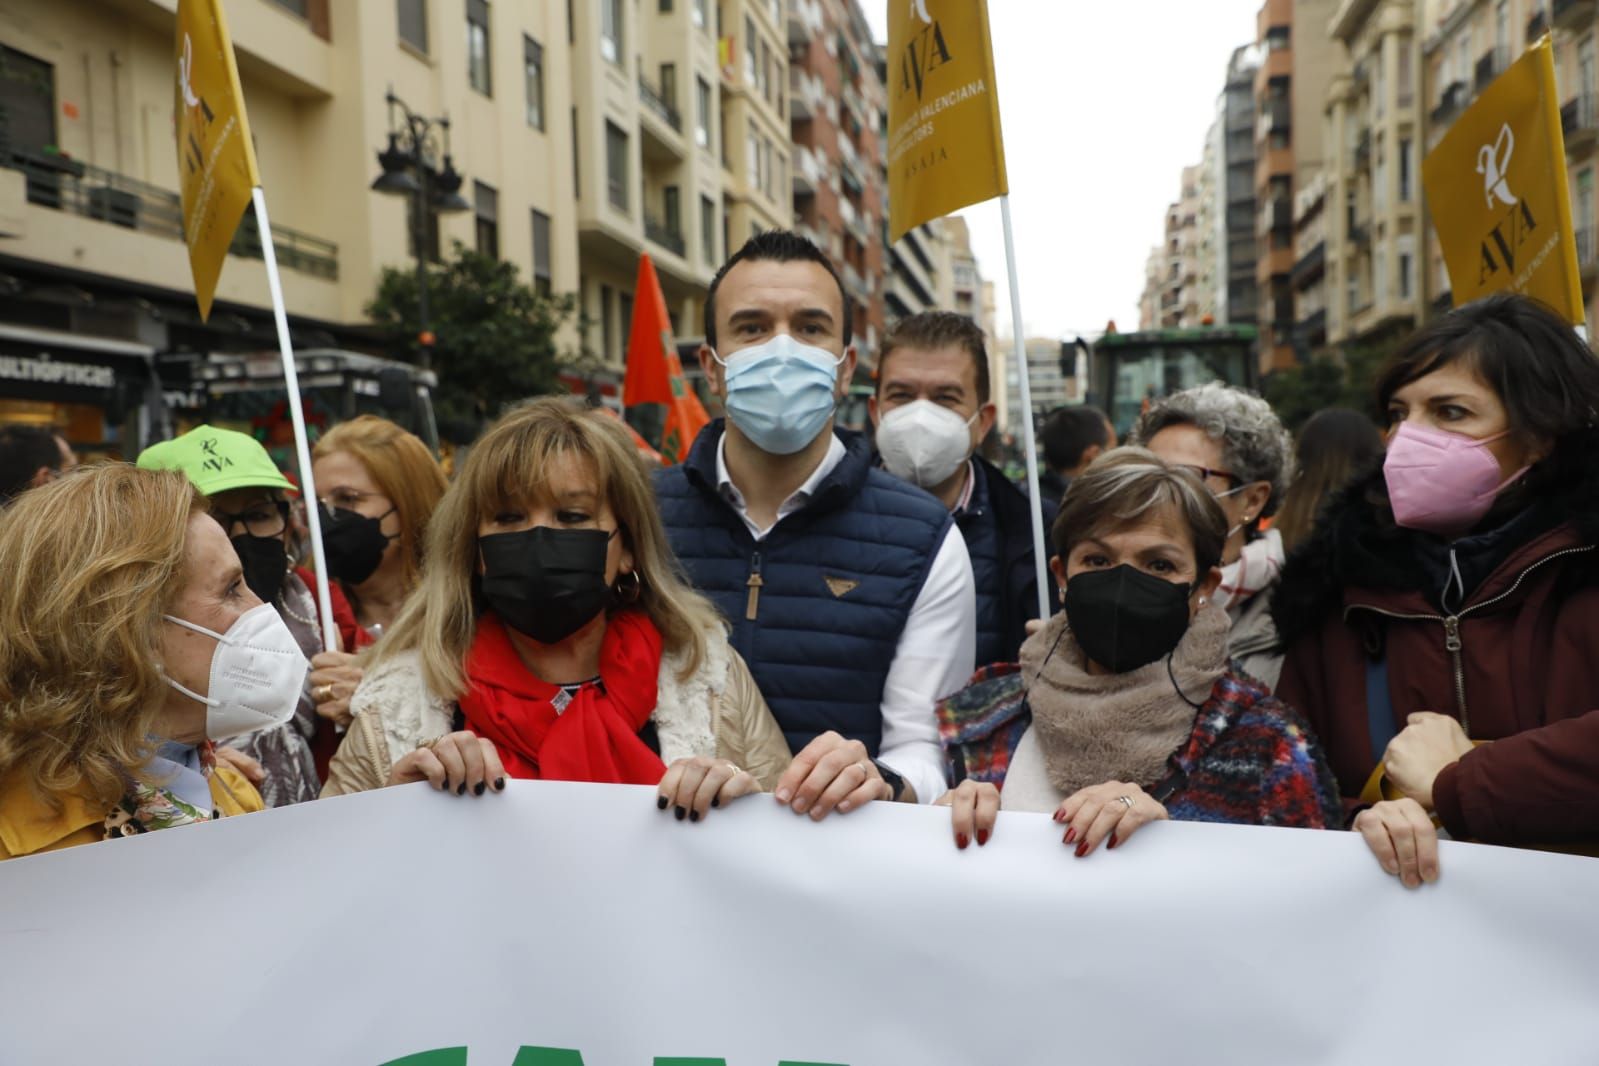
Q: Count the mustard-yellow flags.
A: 3